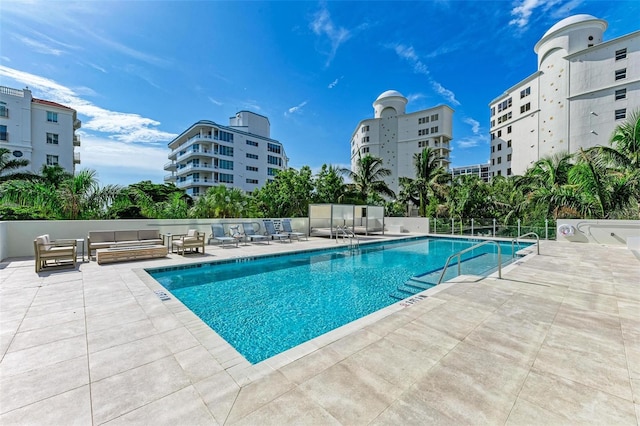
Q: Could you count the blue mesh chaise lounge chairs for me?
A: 4